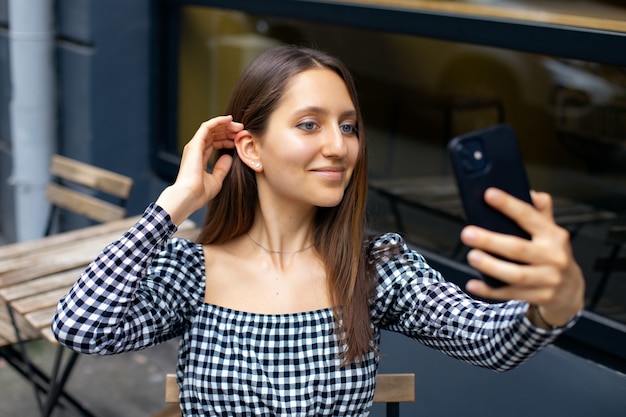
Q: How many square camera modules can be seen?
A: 1